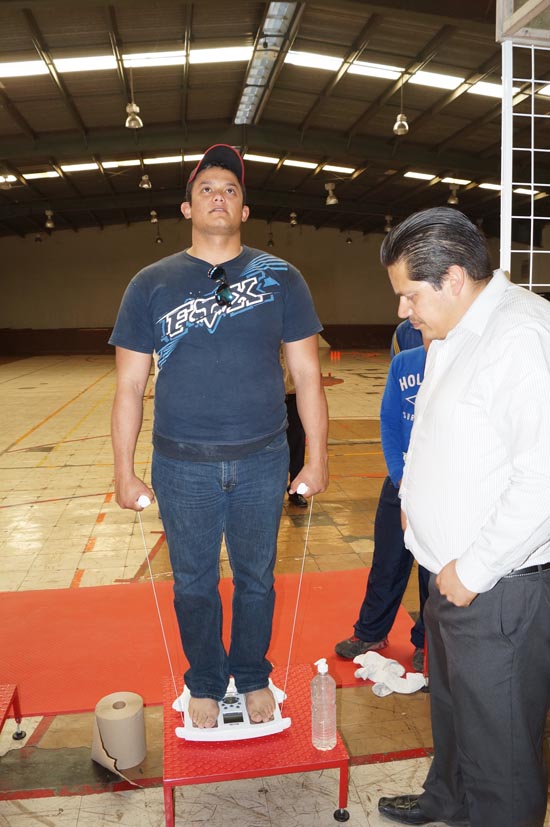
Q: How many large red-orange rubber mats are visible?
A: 1